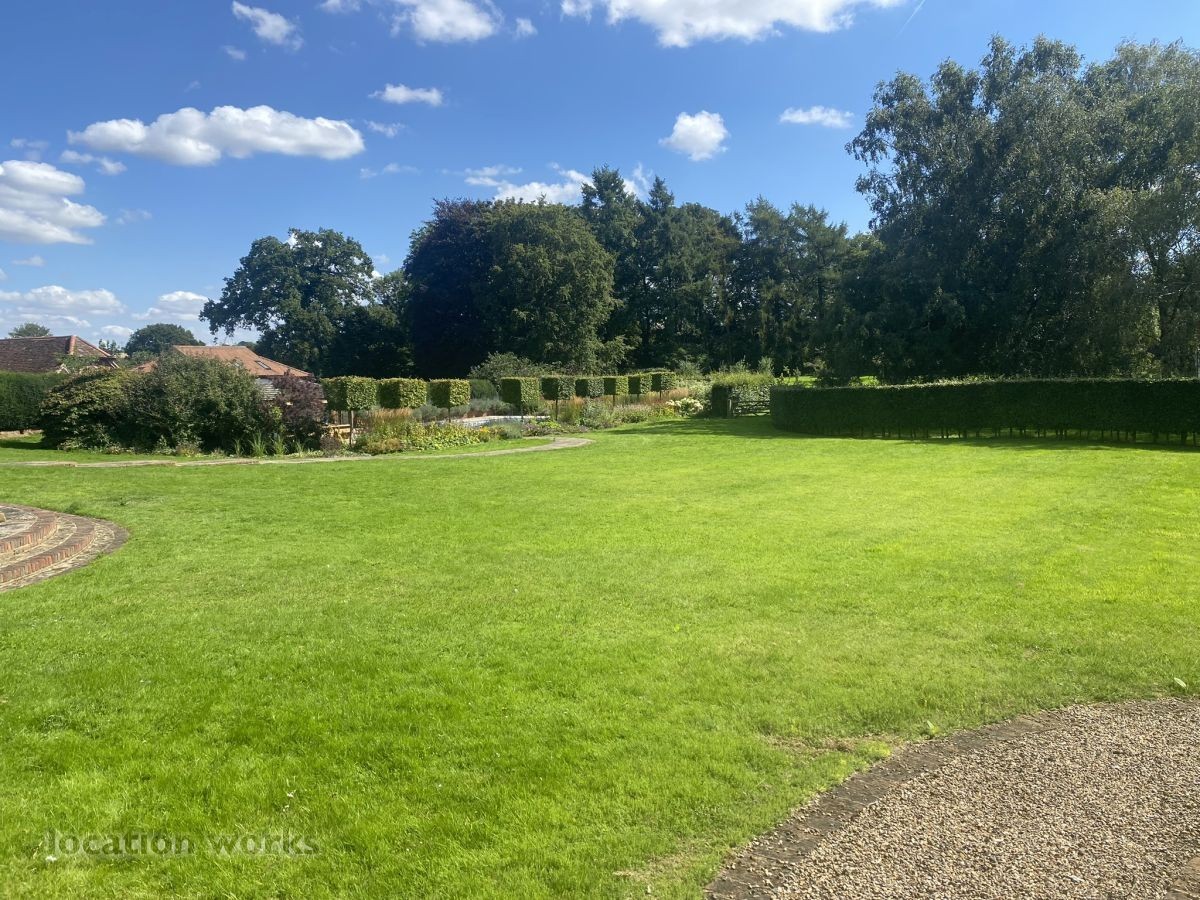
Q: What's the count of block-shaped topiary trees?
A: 9